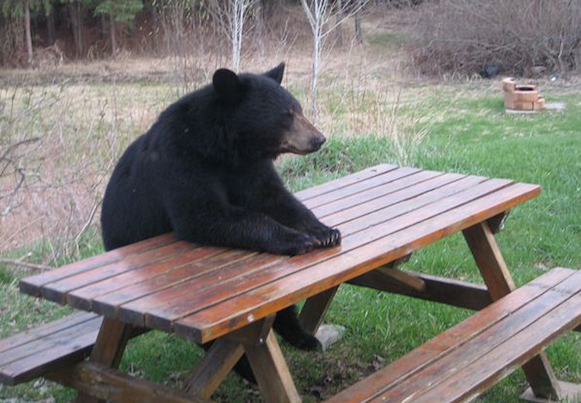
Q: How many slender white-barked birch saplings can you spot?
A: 2